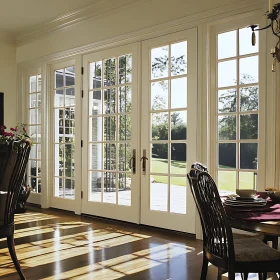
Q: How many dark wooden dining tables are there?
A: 1